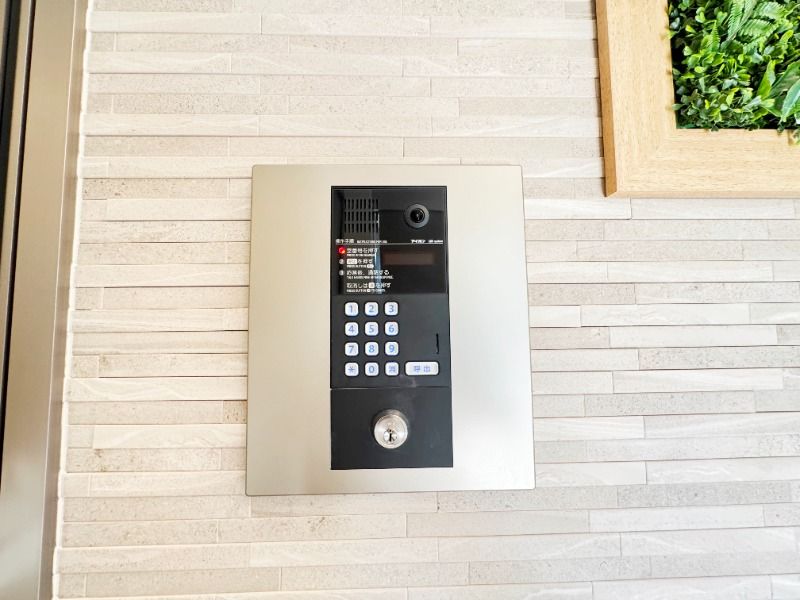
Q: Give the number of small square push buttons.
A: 12